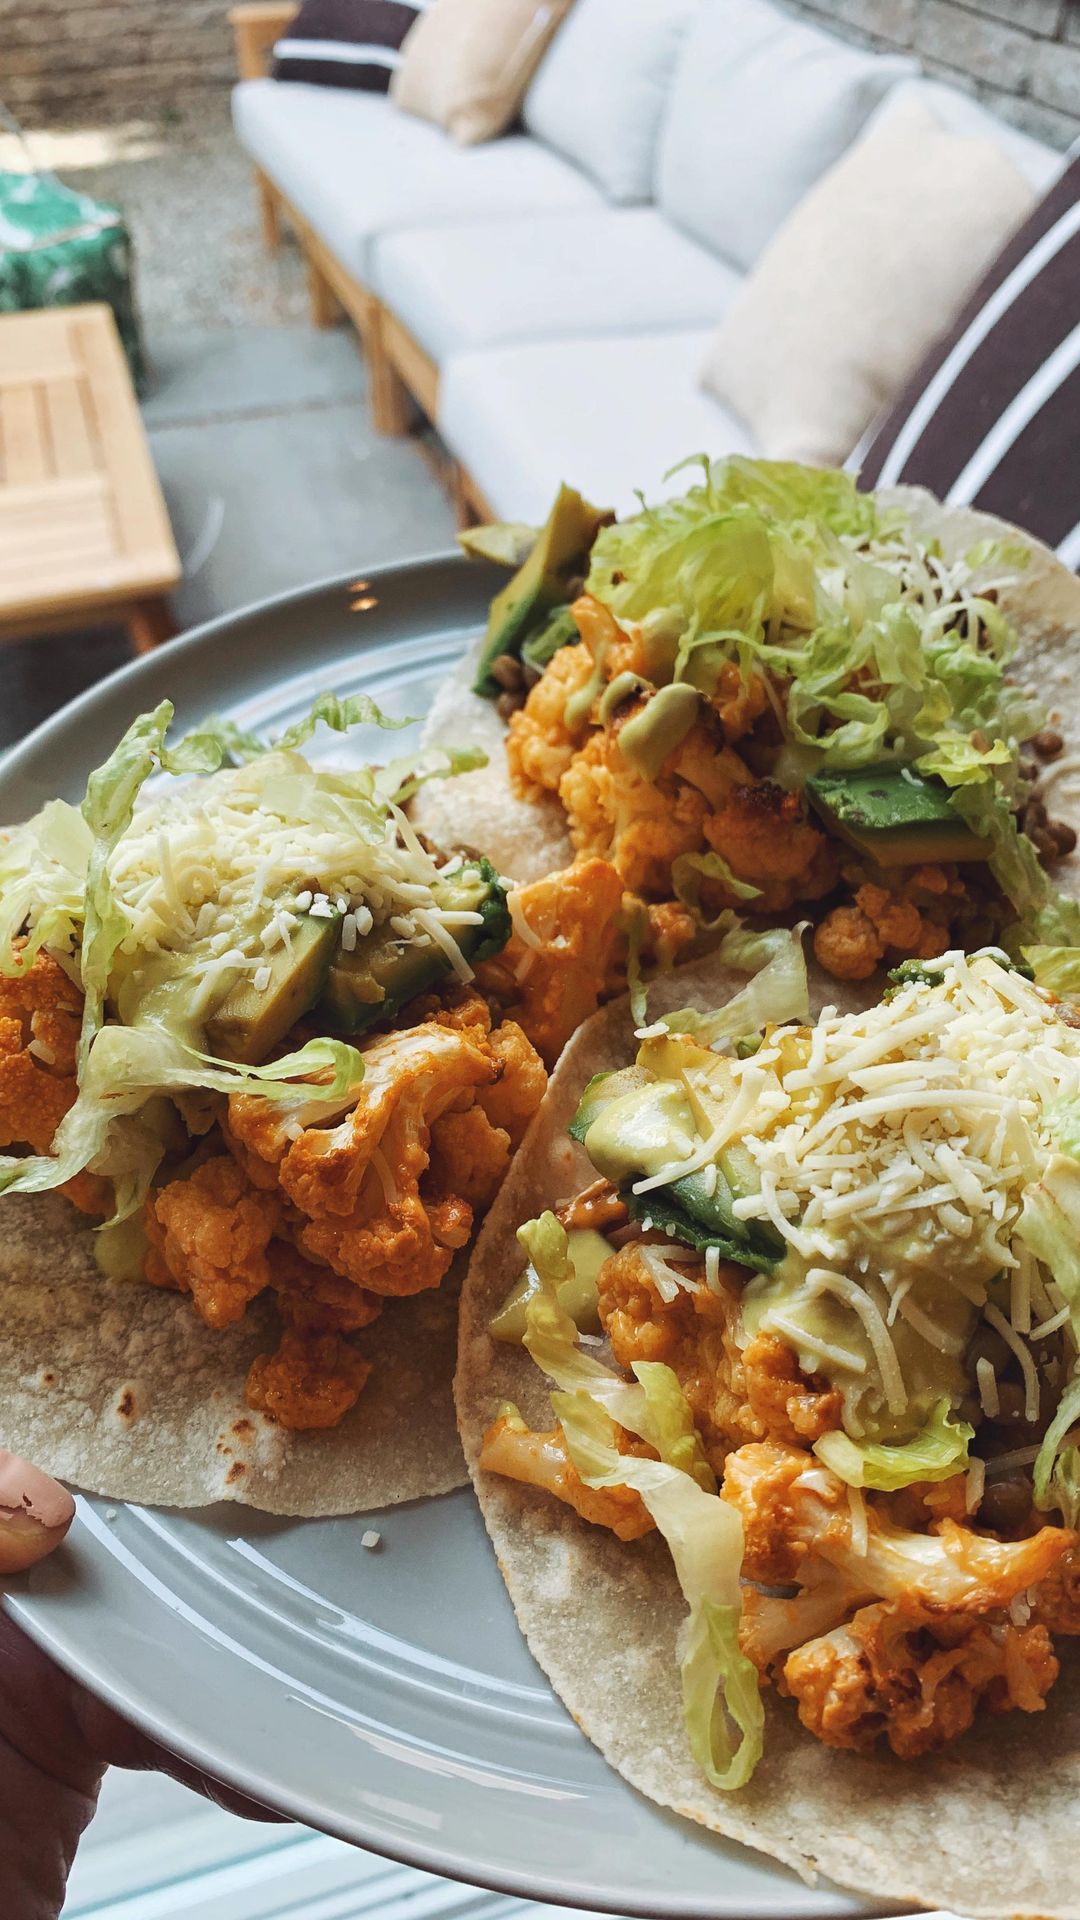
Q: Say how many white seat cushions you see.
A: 3